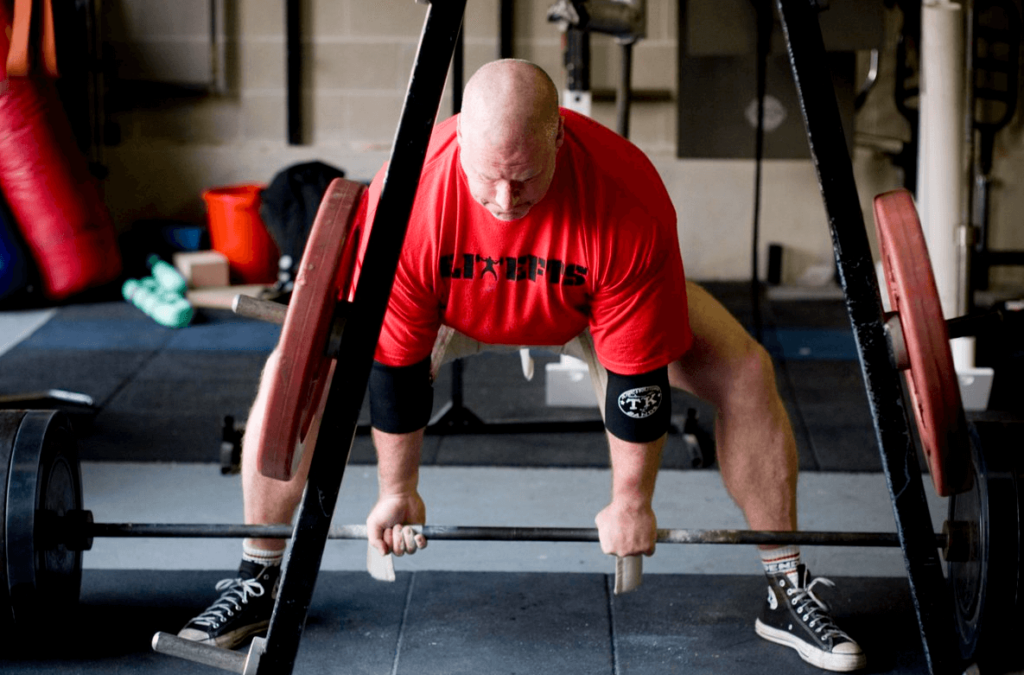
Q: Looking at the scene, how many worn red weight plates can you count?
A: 2